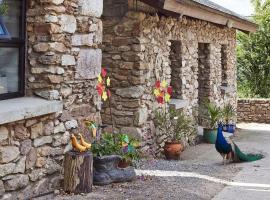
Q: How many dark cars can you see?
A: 0